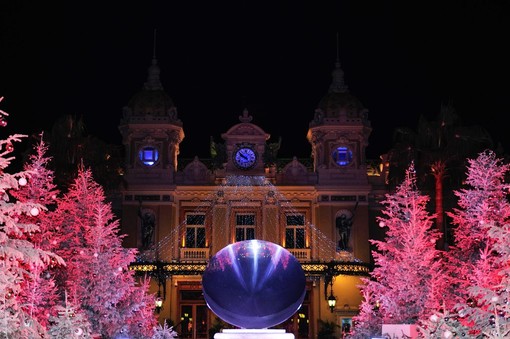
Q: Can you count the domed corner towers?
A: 2